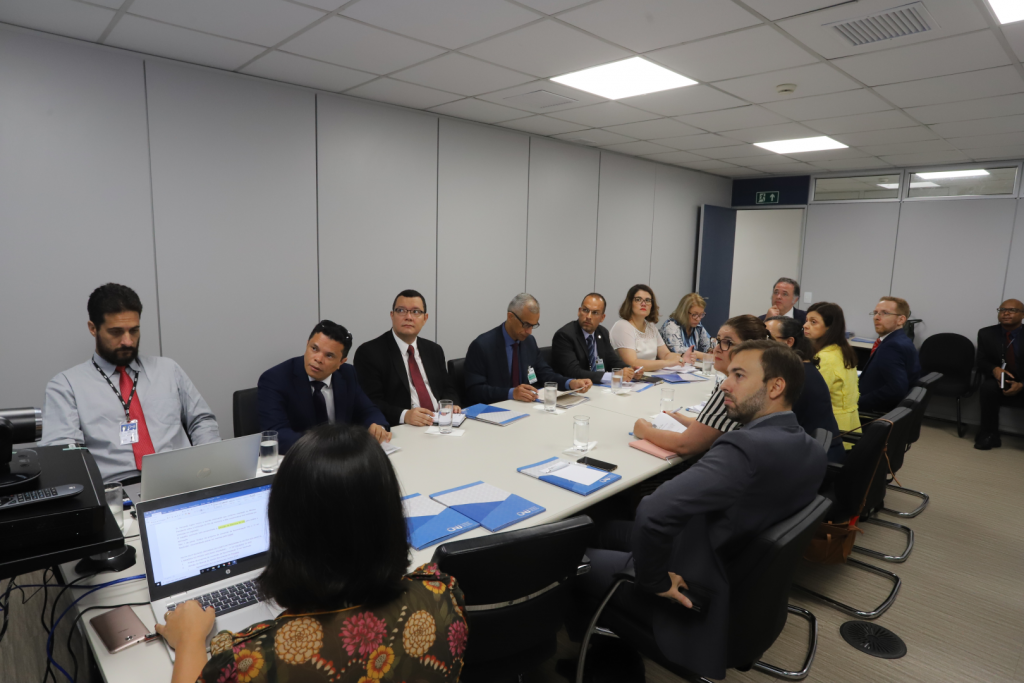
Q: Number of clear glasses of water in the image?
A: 8